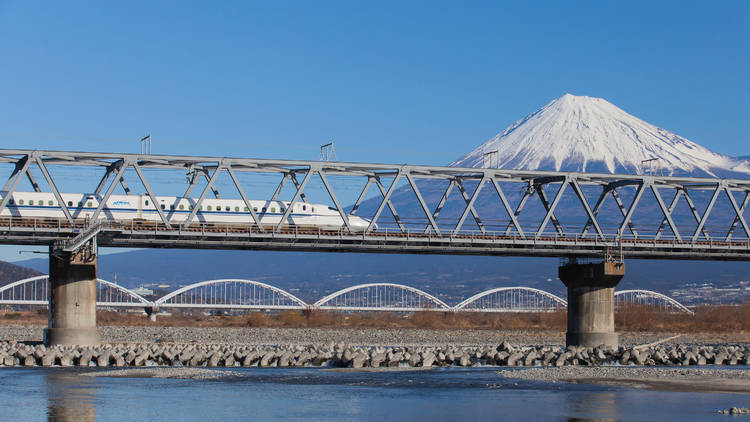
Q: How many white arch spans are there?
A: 5